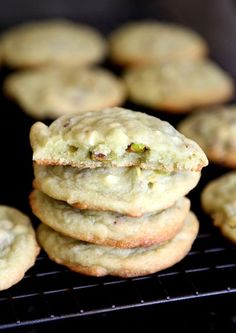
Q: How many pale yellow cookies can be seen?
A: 11